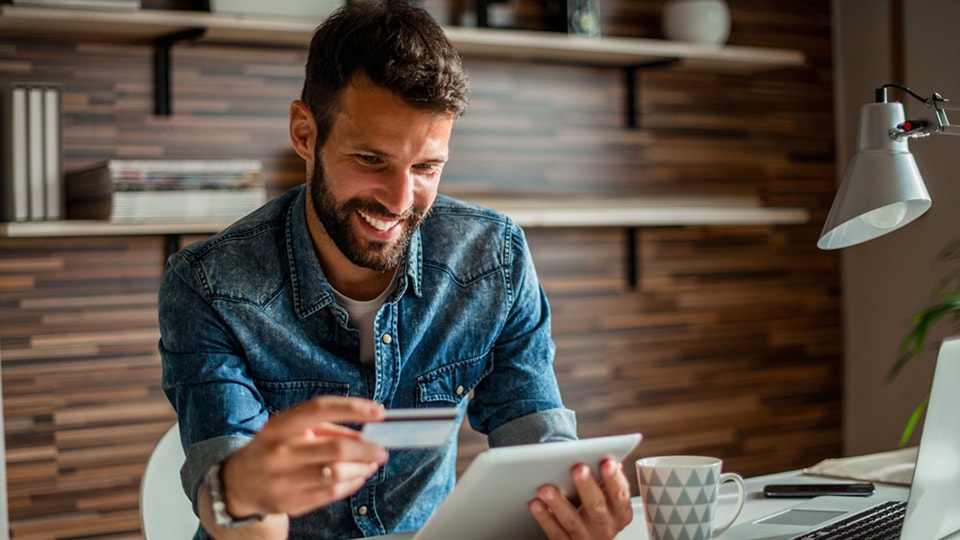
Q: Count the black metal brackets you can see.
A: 4